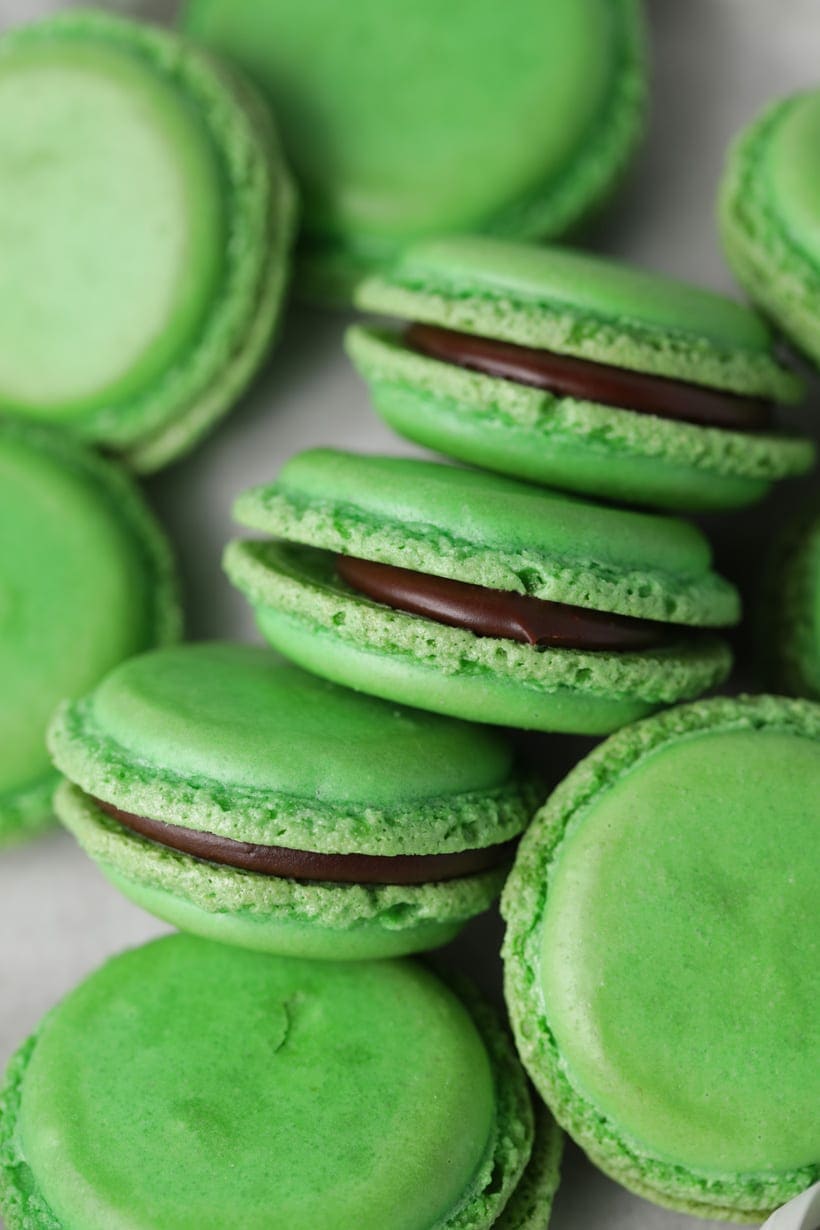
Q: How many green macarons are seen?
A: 10